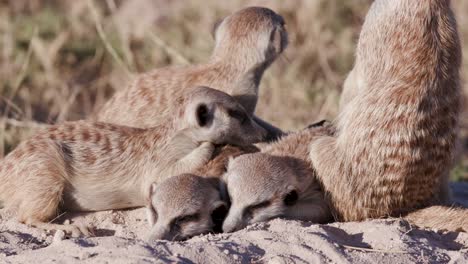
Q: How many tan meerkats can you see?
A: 5